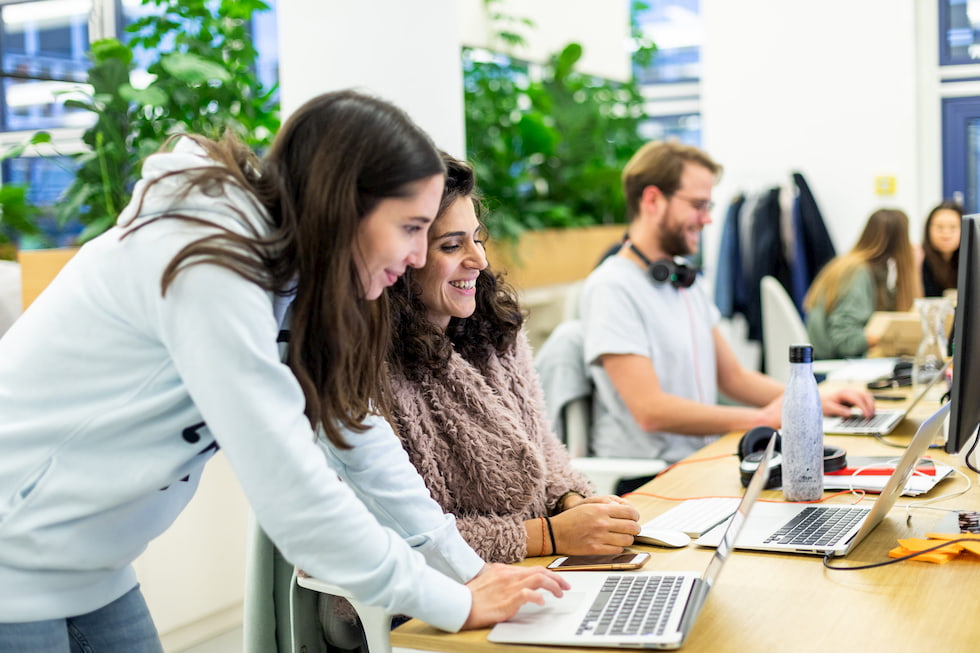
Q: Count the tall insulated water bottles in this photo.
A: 1